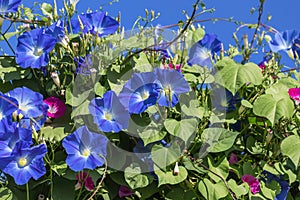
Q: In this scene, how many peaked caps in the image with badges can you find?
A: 0